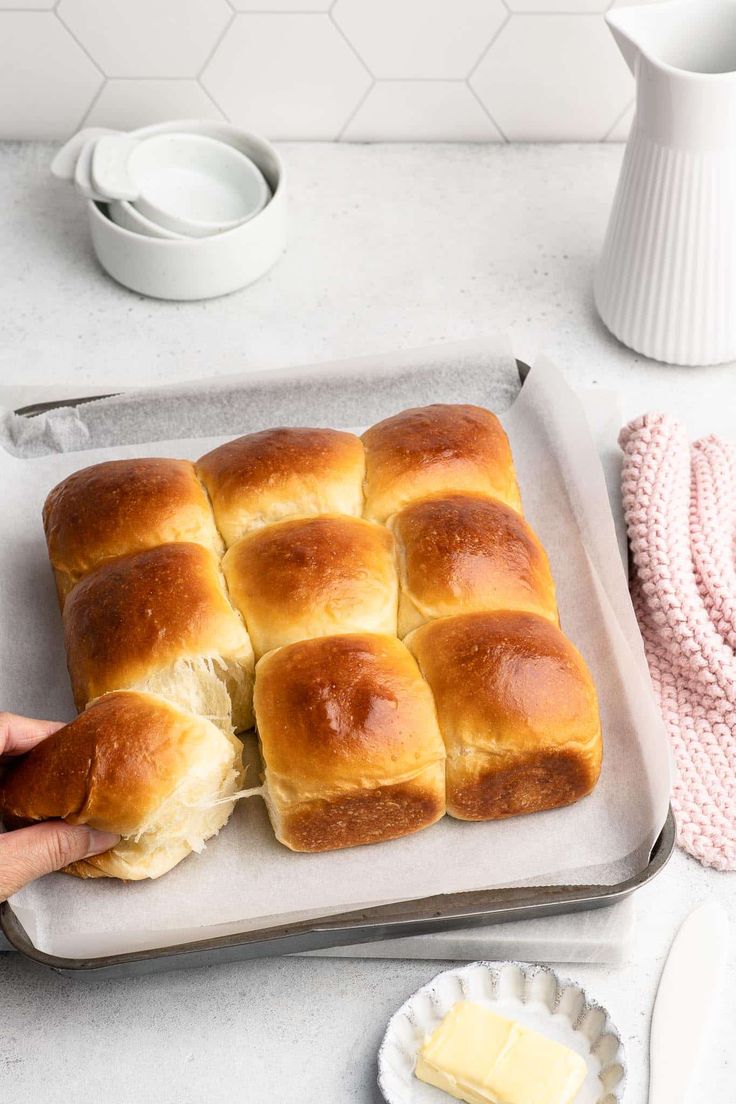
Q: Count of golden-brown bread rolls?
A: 9